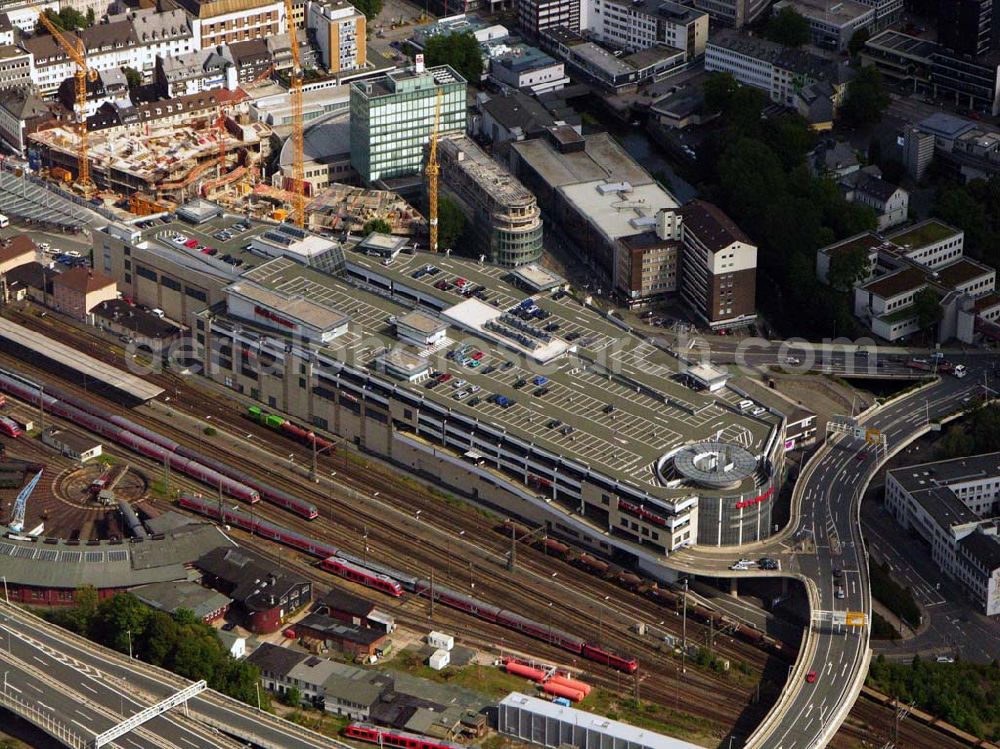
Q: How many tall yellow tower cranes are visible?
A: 3